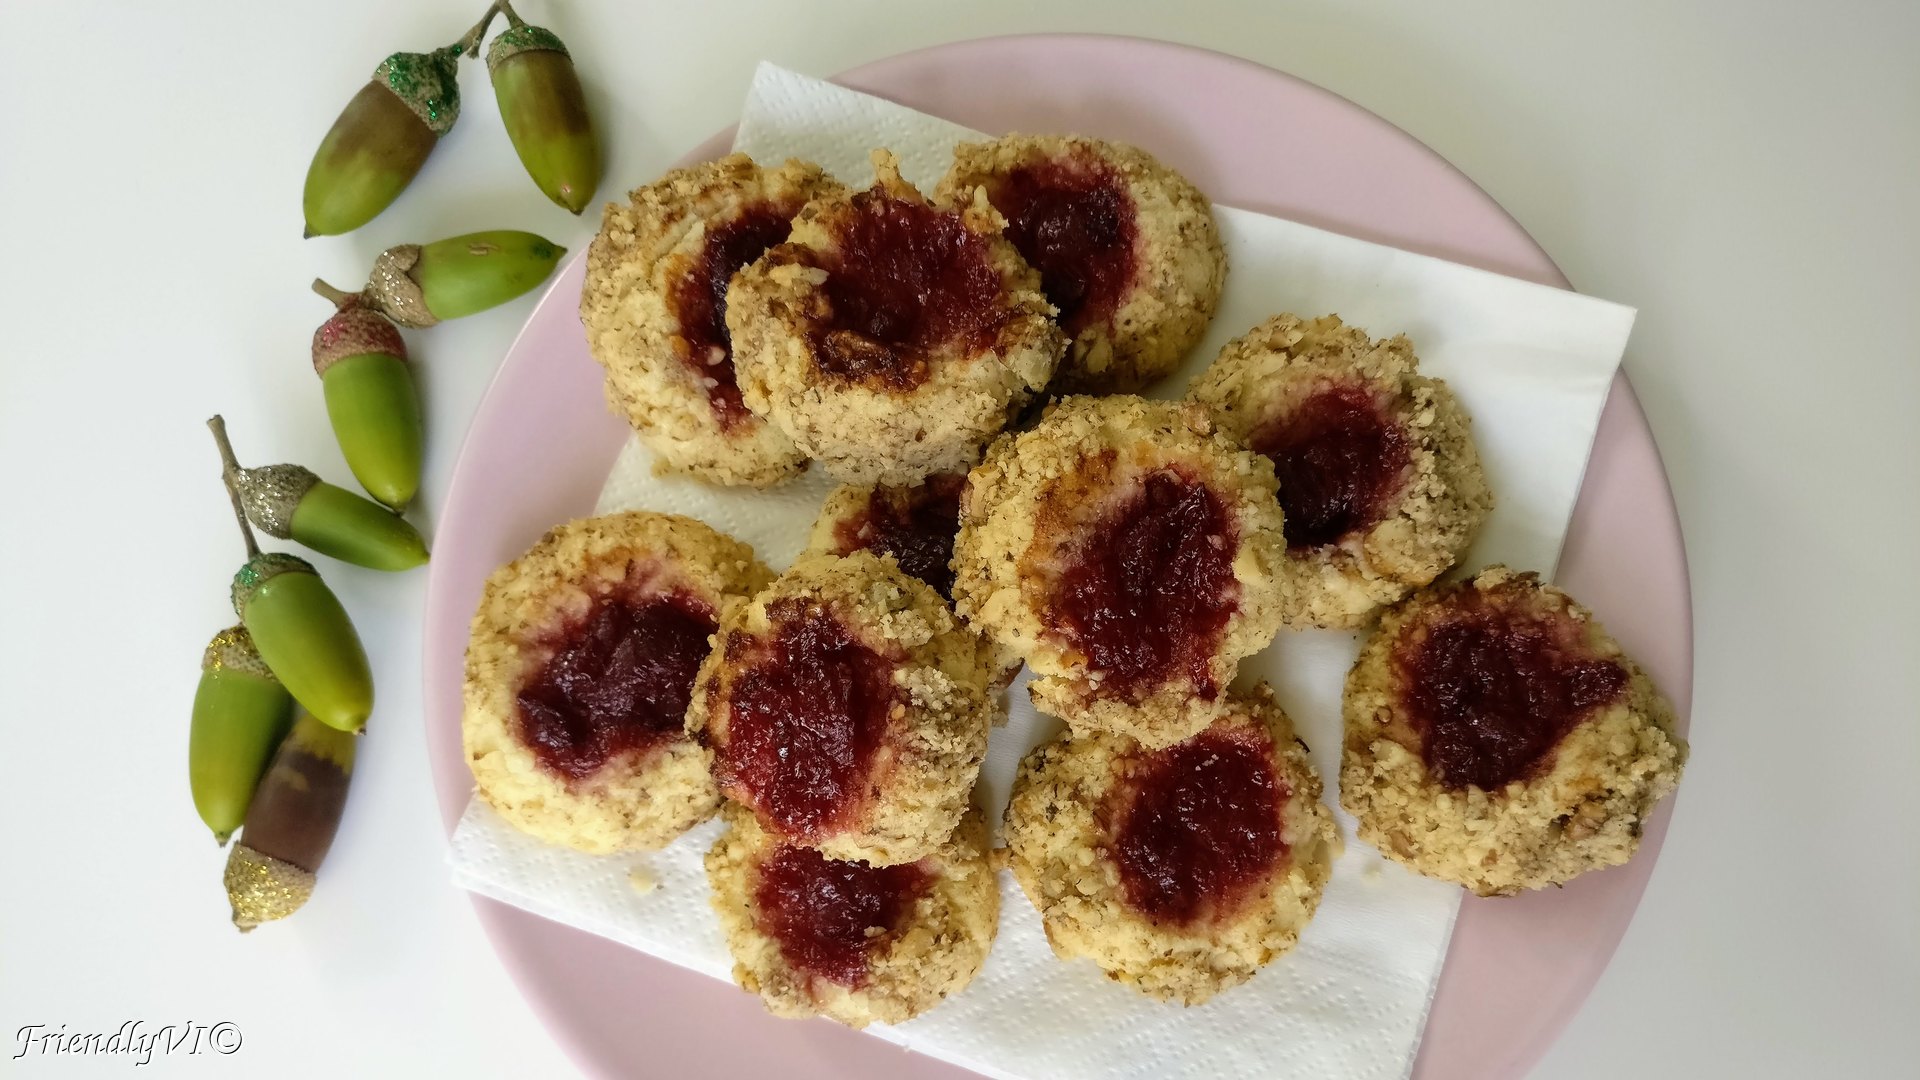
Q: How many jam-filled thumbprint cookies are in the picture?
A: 11